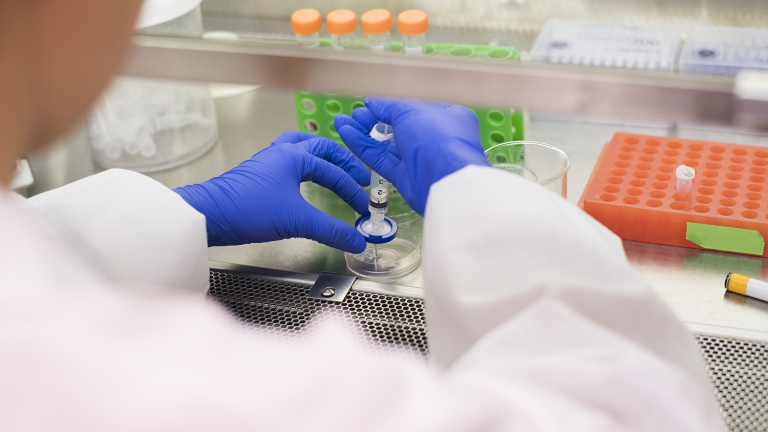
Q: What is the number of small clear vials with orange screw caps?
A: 4